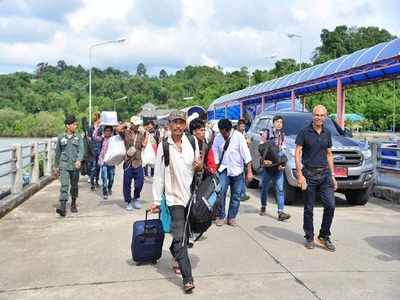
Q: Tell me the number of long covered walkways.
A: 1